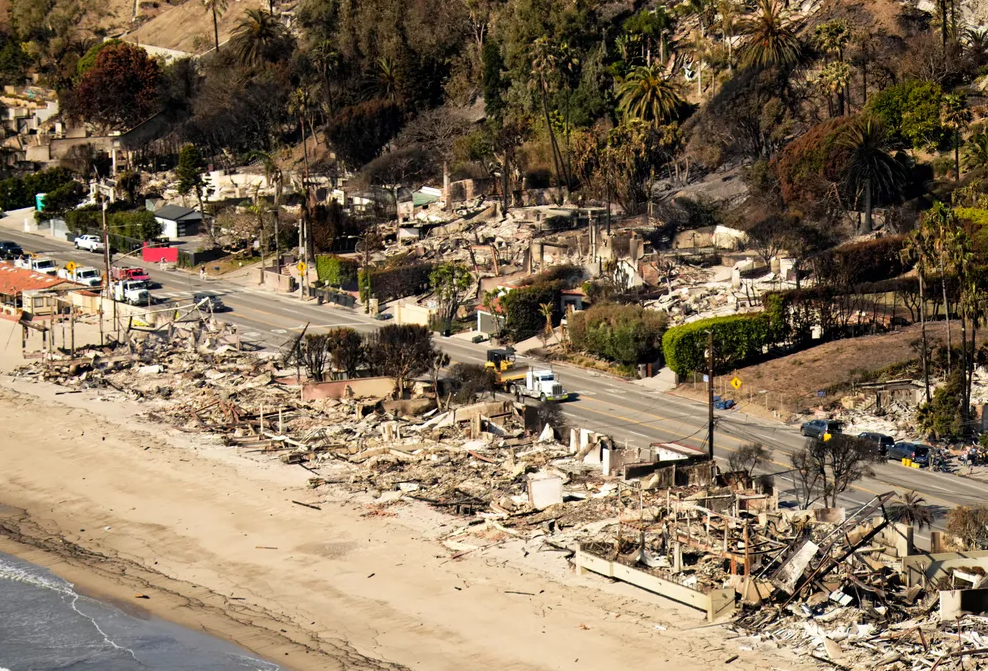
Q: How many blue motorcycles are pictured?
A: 0